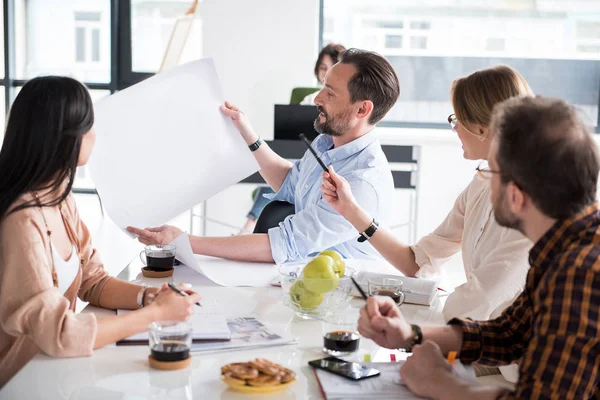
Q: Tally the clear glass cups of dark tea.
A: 4